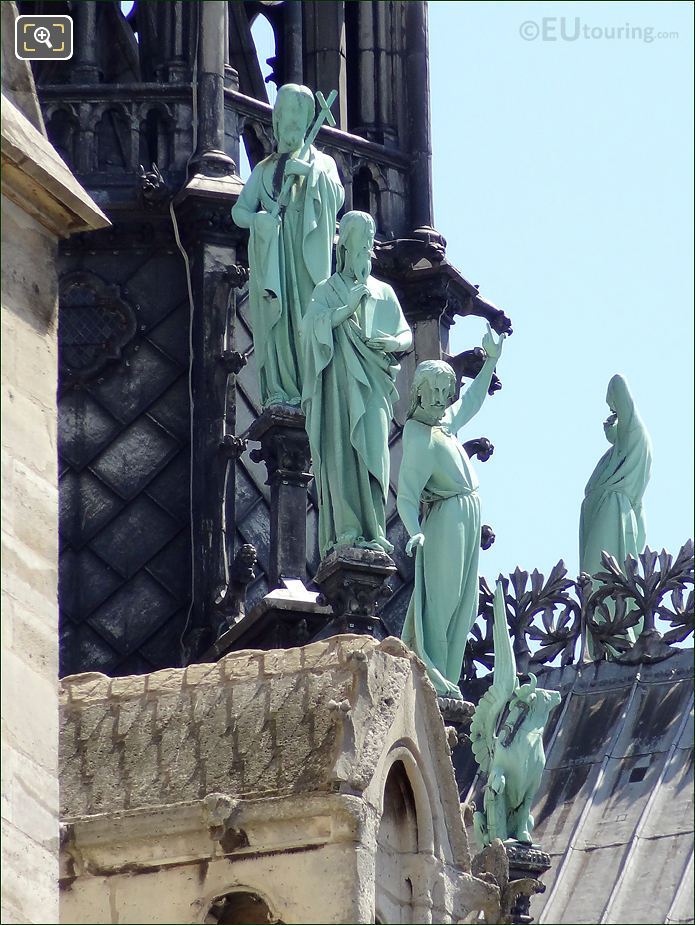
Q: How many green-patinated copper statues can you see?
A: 5